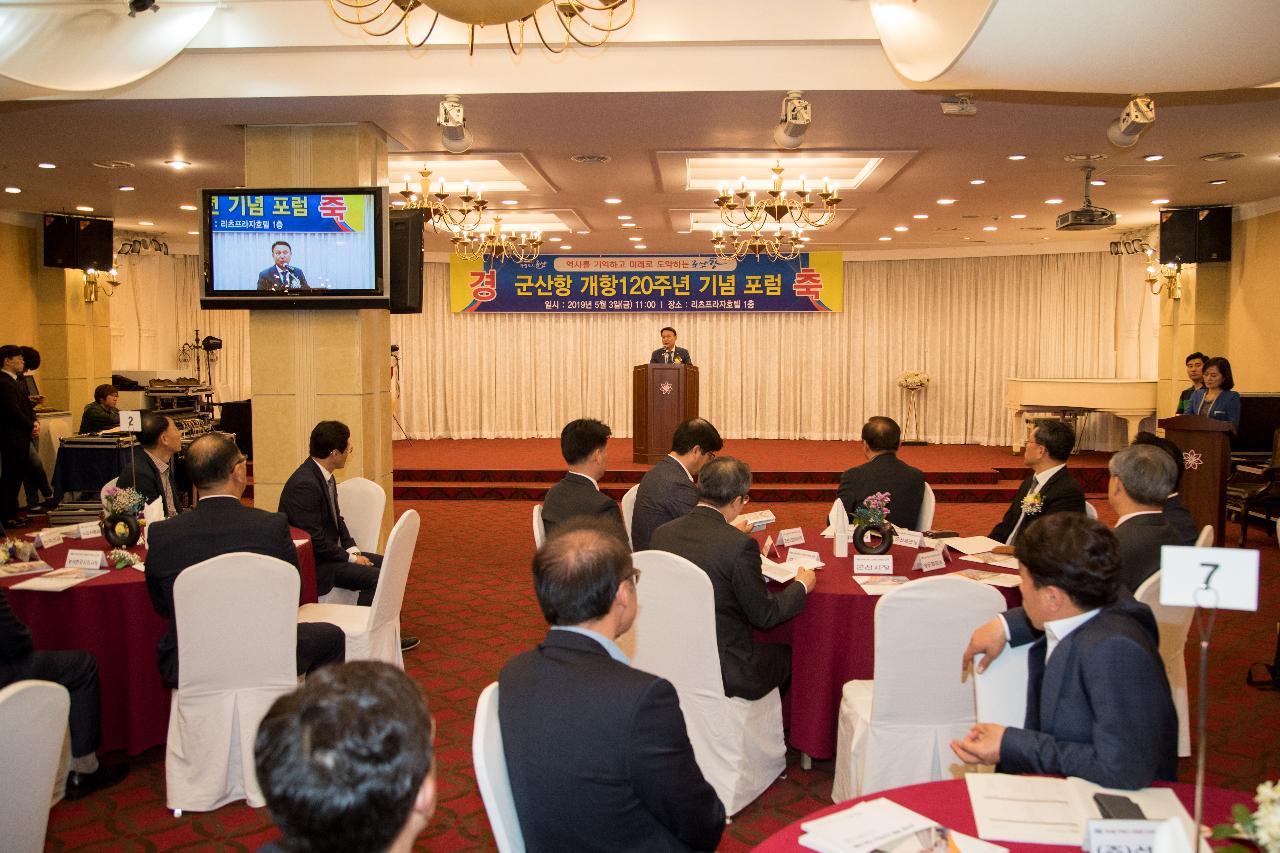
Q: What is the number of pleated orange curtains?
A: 0